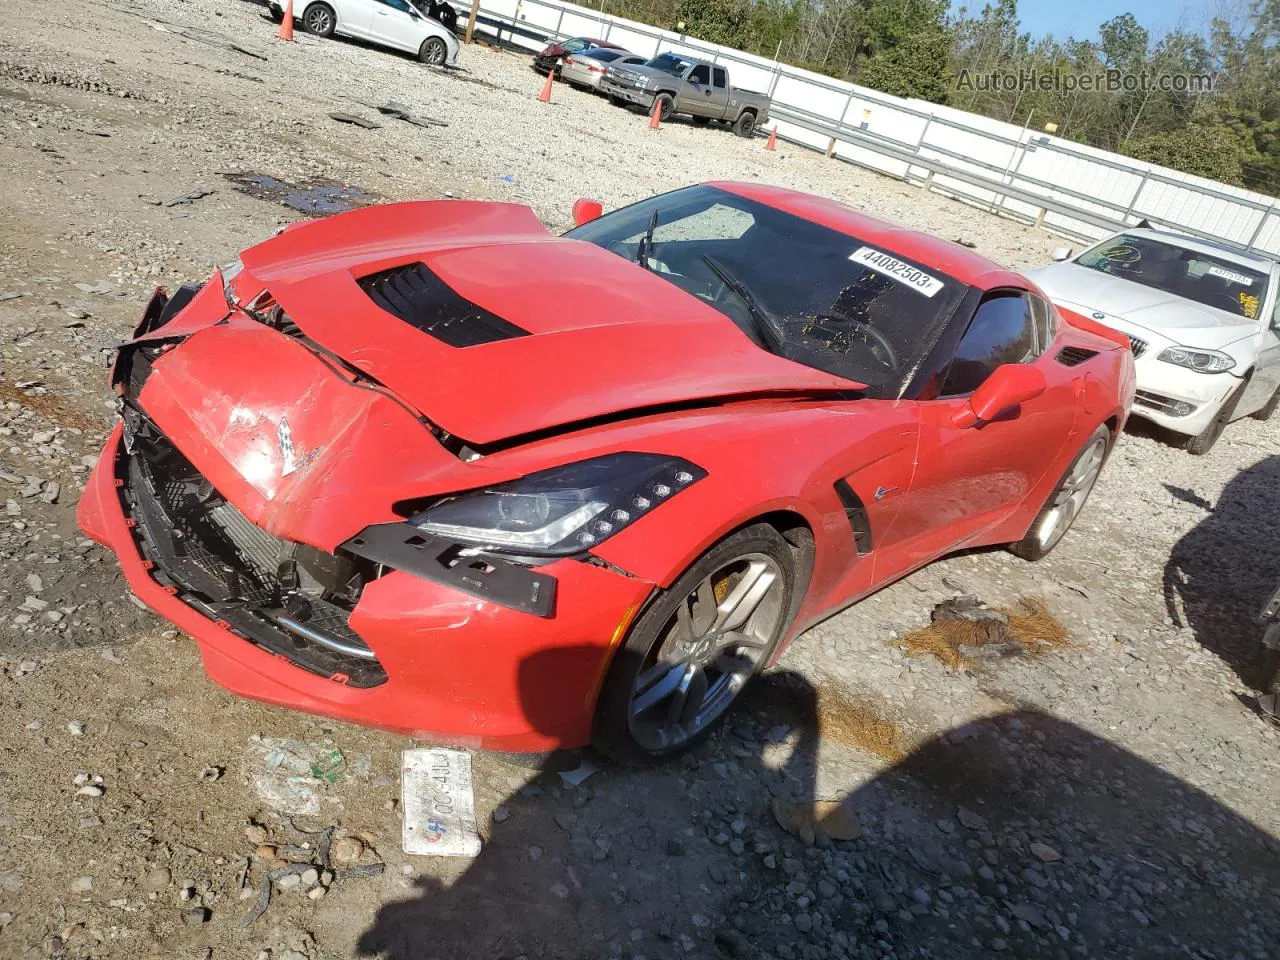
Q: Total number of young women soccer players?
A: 0